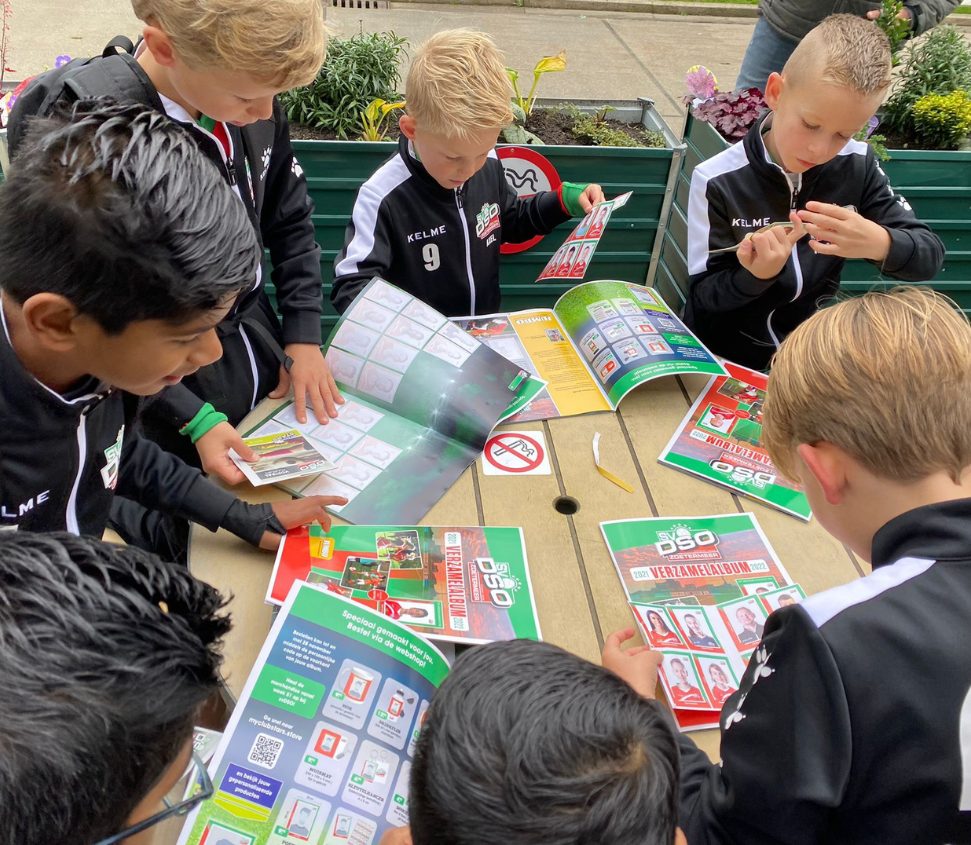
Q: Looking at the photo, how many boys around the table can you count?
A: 7